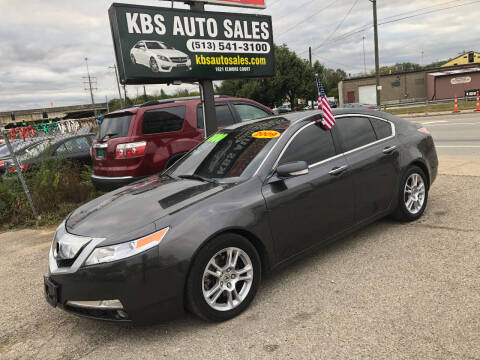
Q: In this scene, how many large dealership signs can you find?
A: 1